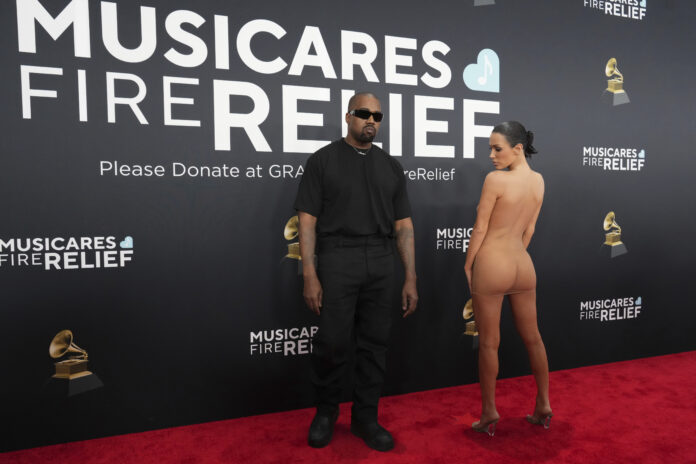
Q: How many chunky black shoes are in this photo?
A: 2